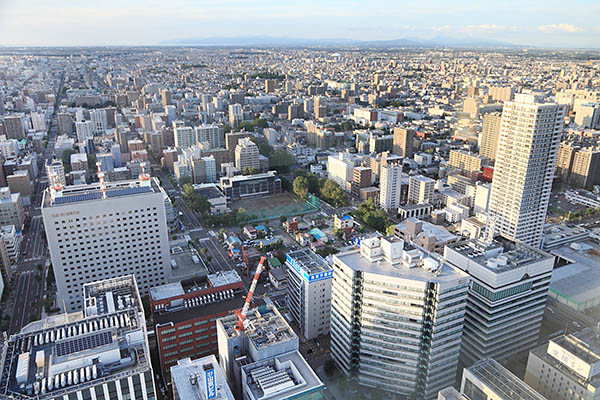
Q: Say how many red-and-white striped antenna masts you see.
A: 3